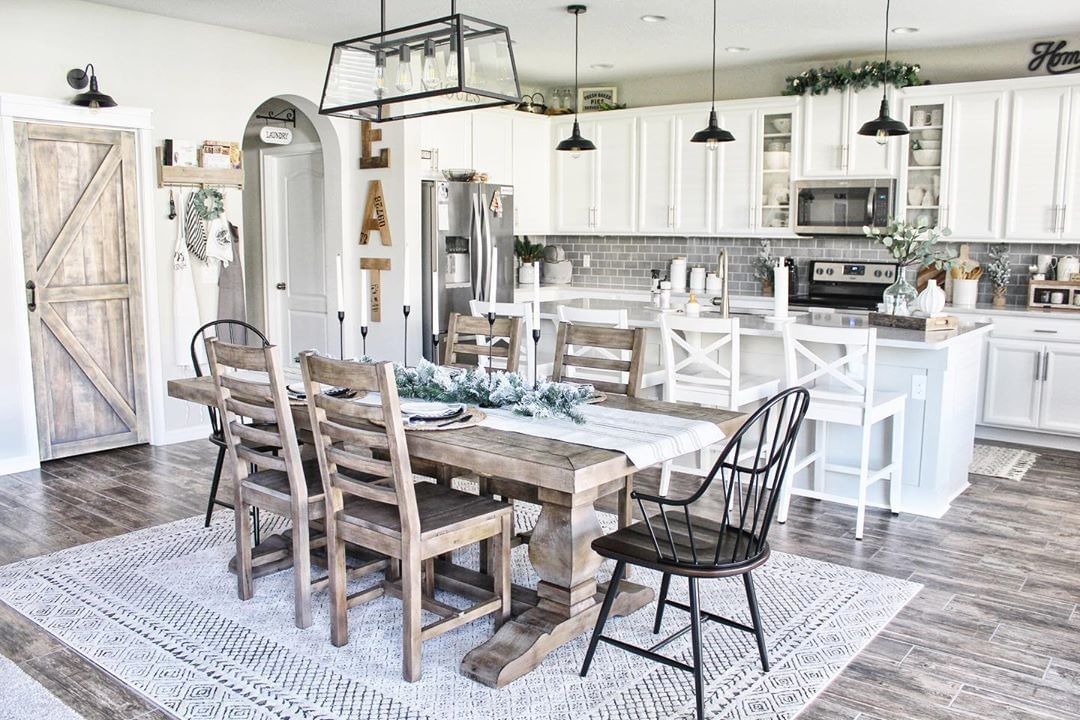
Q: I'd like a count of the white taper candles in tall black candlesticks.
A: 6